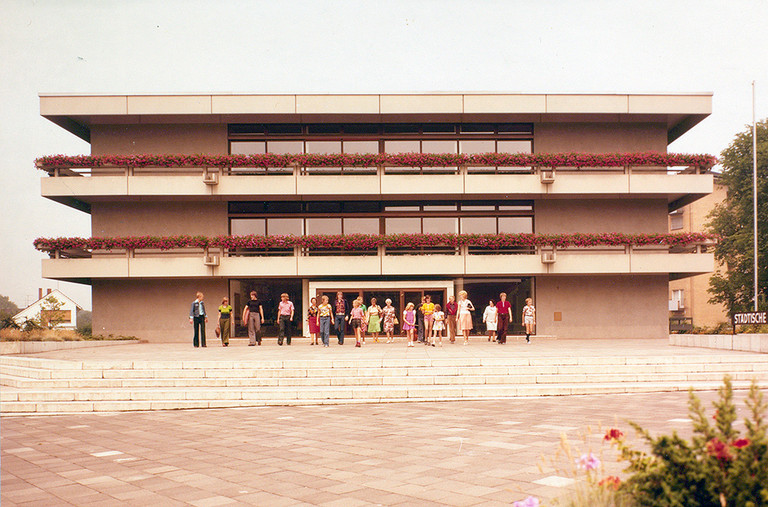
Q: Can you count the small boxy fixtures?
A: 4